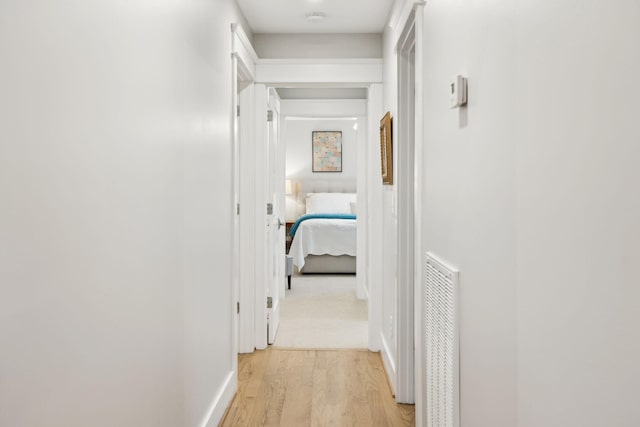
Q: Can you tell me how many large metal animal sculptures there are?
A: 0